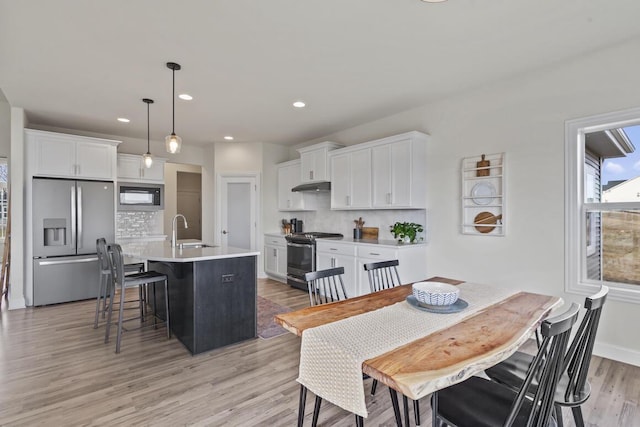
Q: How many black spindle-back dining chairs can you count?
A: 4